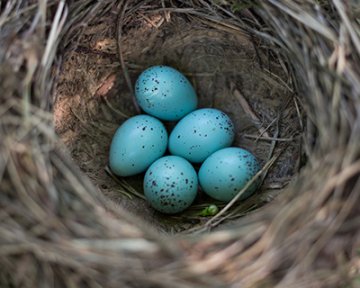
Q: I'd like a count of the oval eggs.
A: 5